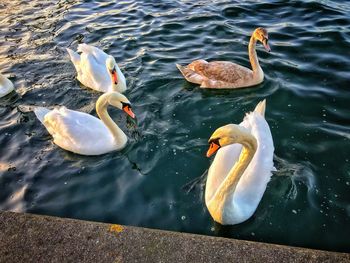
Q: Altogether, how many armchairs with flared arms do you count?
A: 0